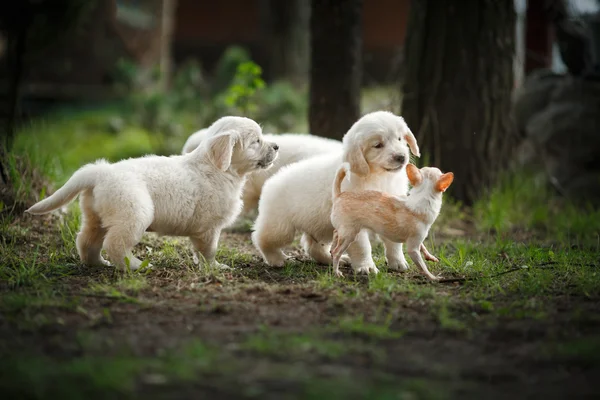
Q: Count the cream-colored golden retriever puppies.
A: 3